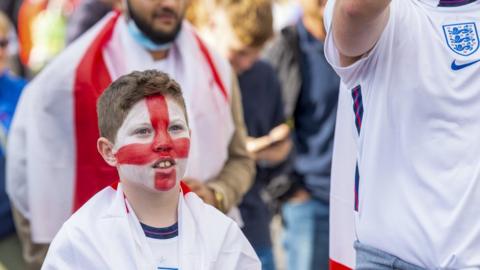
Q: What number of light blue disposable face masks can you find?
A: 1